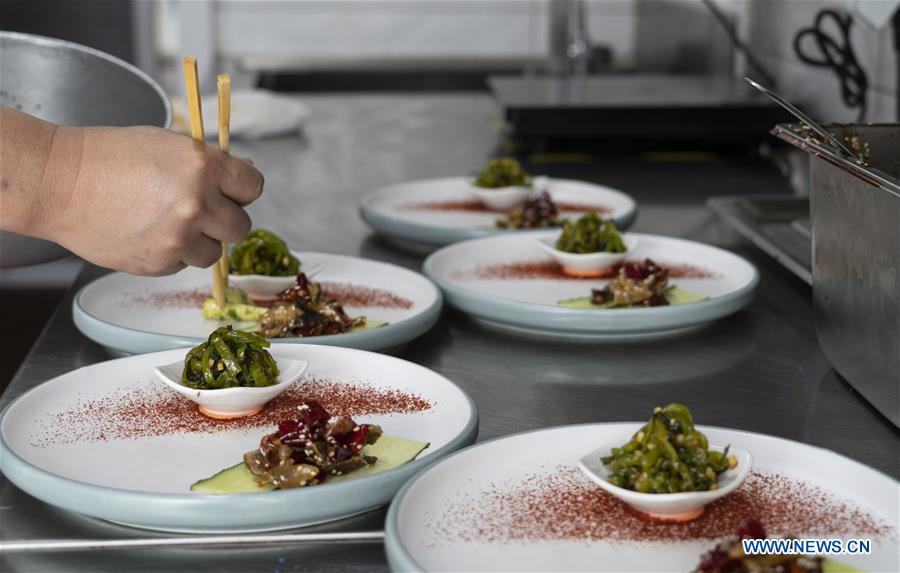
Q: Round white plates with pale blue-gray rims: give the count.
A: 5